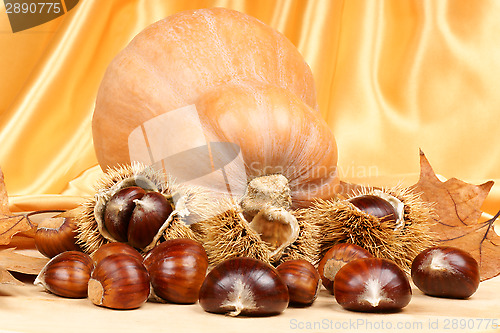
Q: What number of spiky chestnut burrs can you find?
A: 3